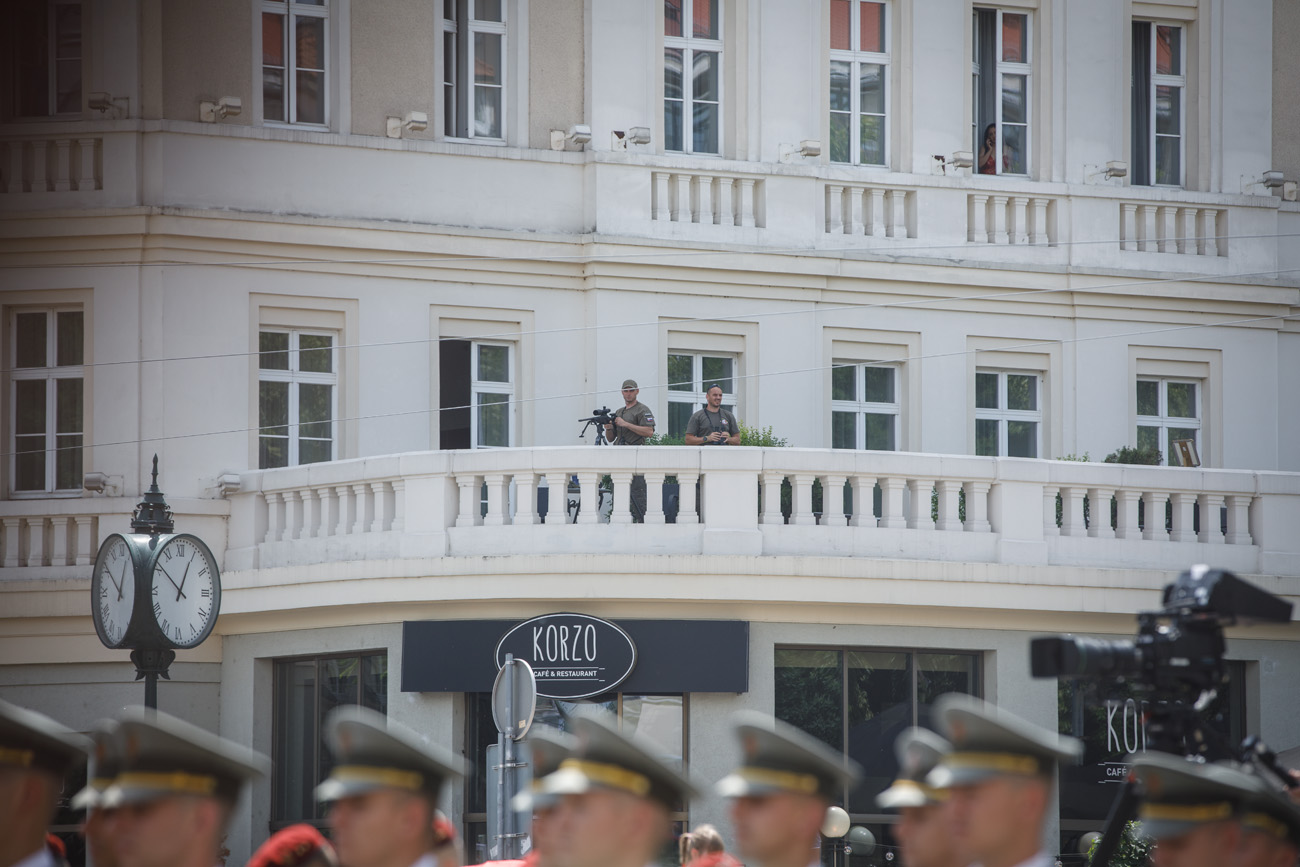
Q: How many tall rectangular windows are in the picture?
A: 14